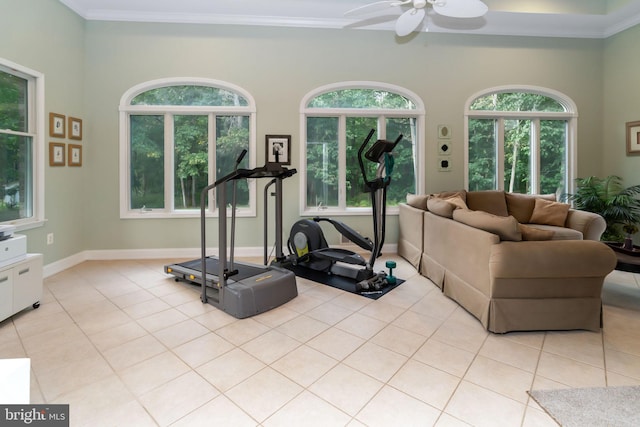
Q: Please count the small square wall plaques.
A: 3